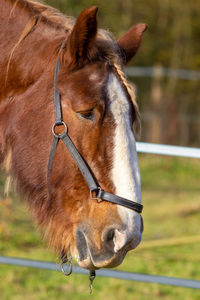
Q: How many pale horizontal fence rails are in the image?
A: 3